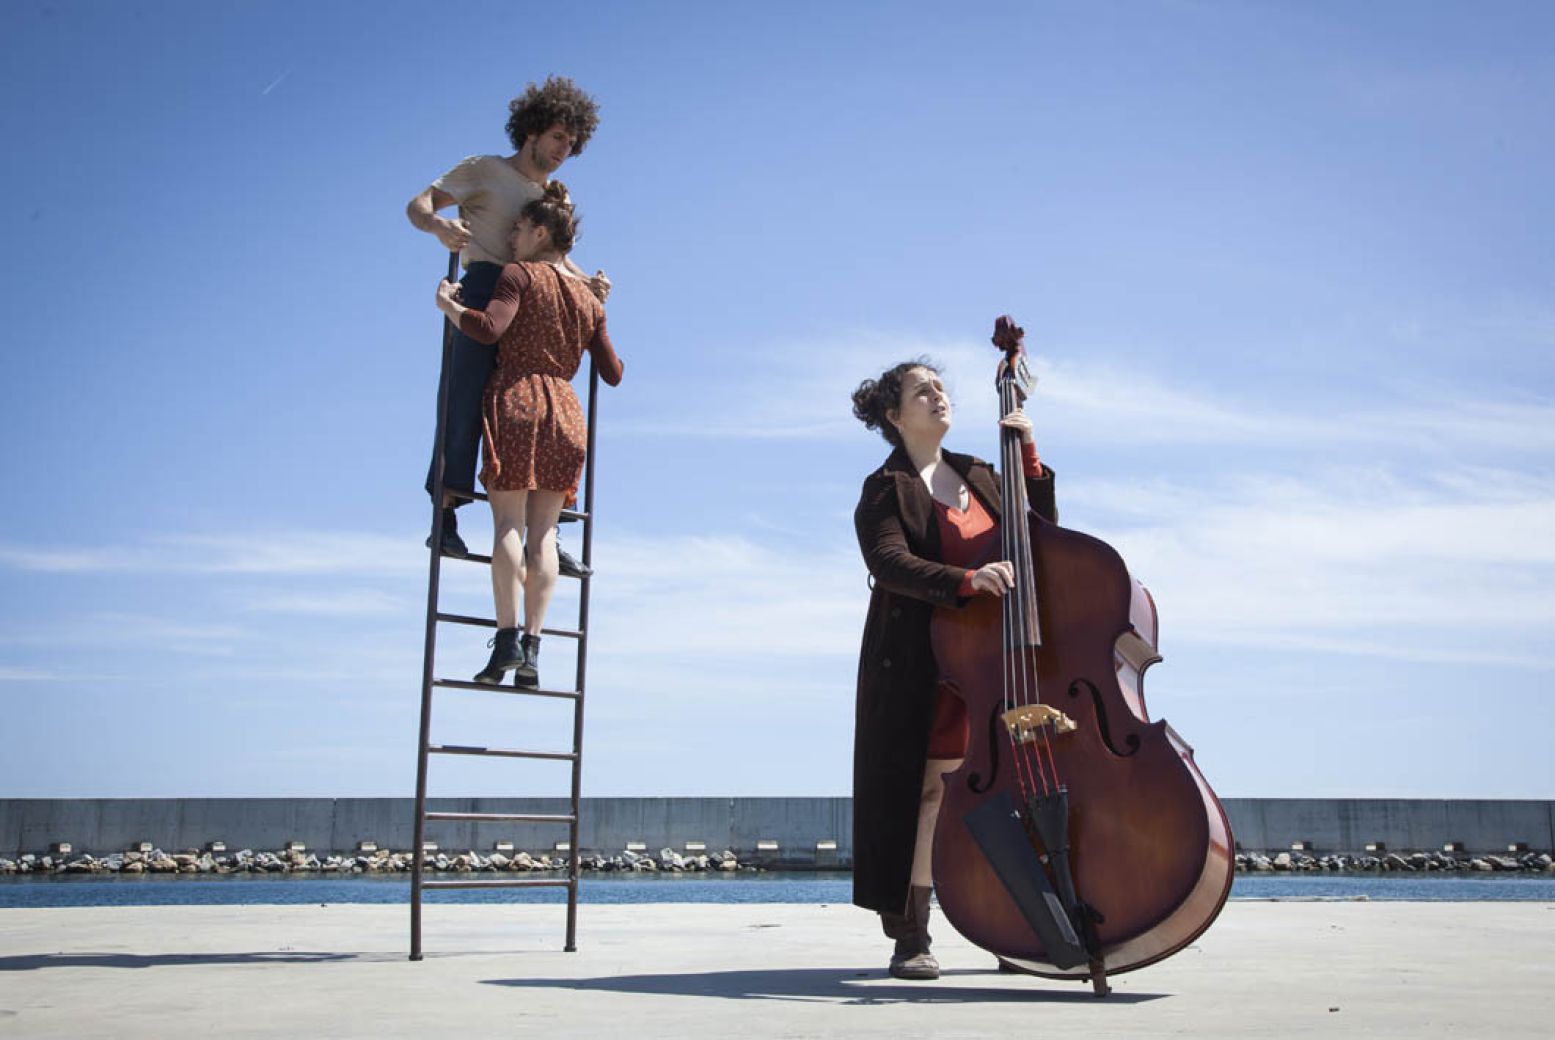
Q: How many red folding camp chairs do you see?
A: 0